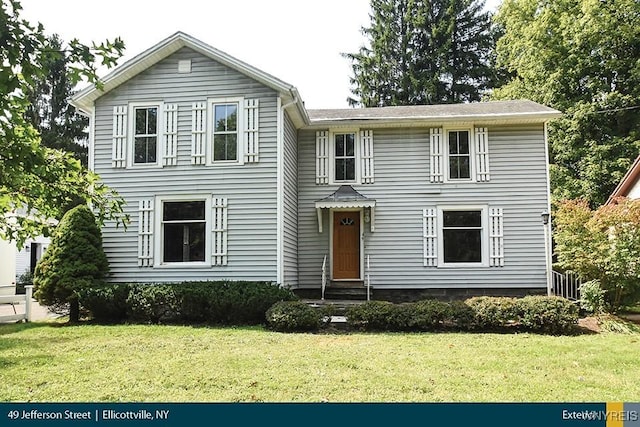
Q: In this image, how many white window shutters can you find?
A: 12